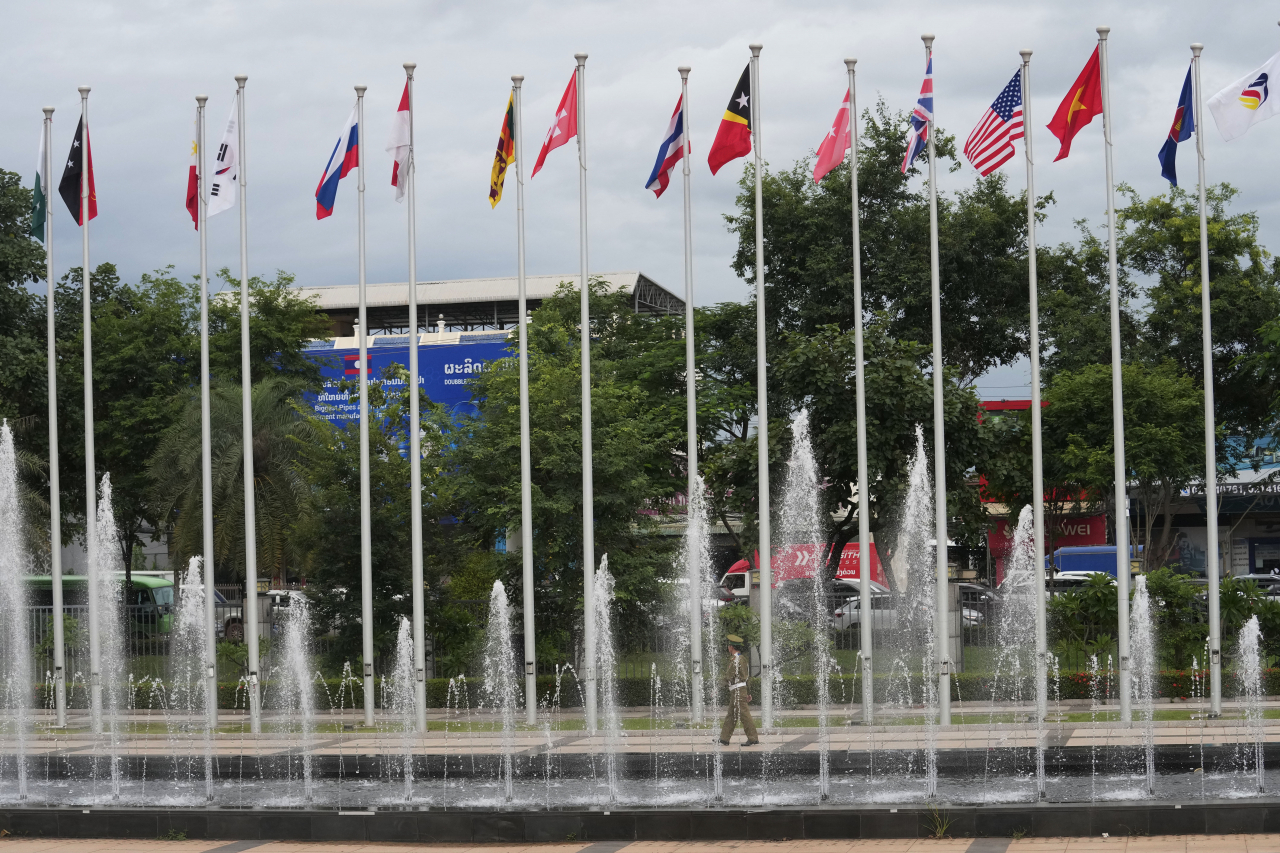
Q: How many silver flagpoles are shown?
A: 15